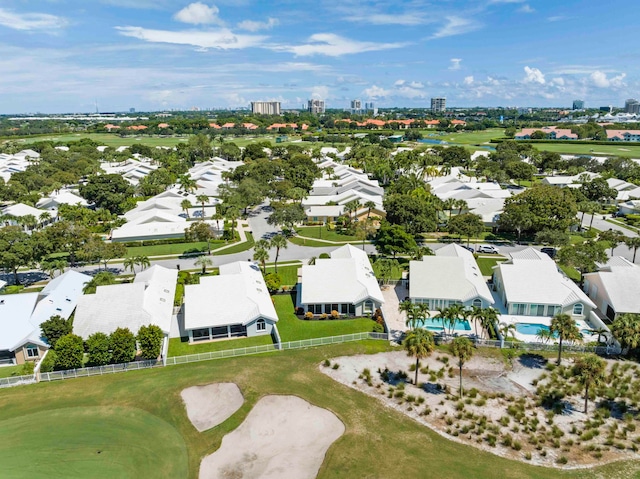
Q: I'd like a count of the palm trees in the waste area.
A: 4